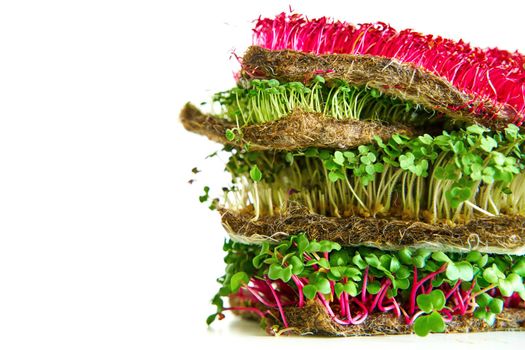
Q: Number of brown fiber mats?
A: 4